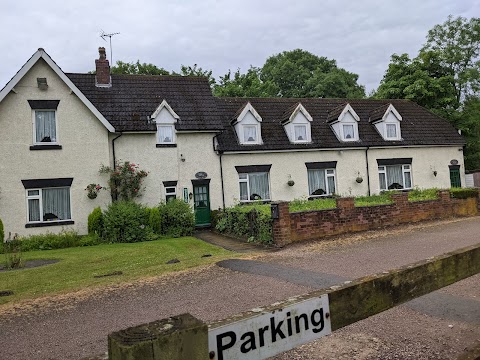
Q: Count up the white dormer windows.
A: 5